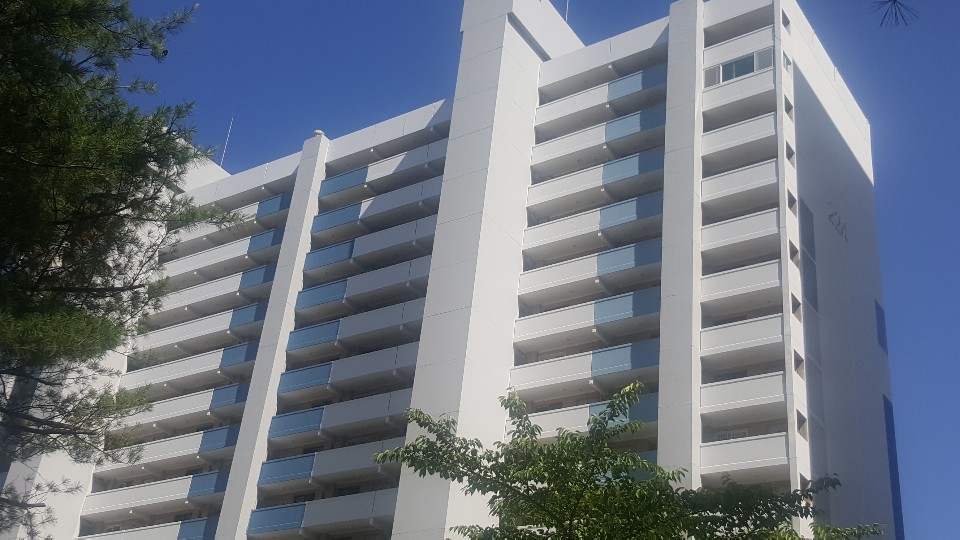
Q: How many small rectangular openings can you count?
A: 10